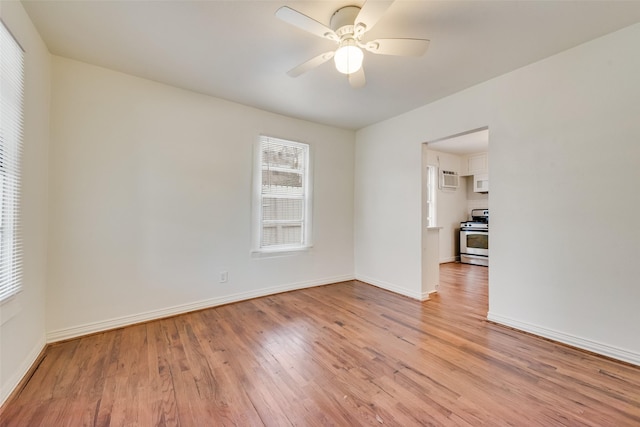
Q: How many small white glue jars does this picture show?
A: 0